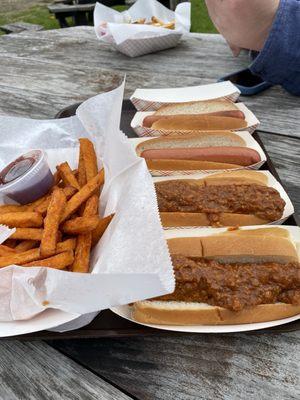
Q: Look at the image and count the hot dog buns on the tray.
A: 4